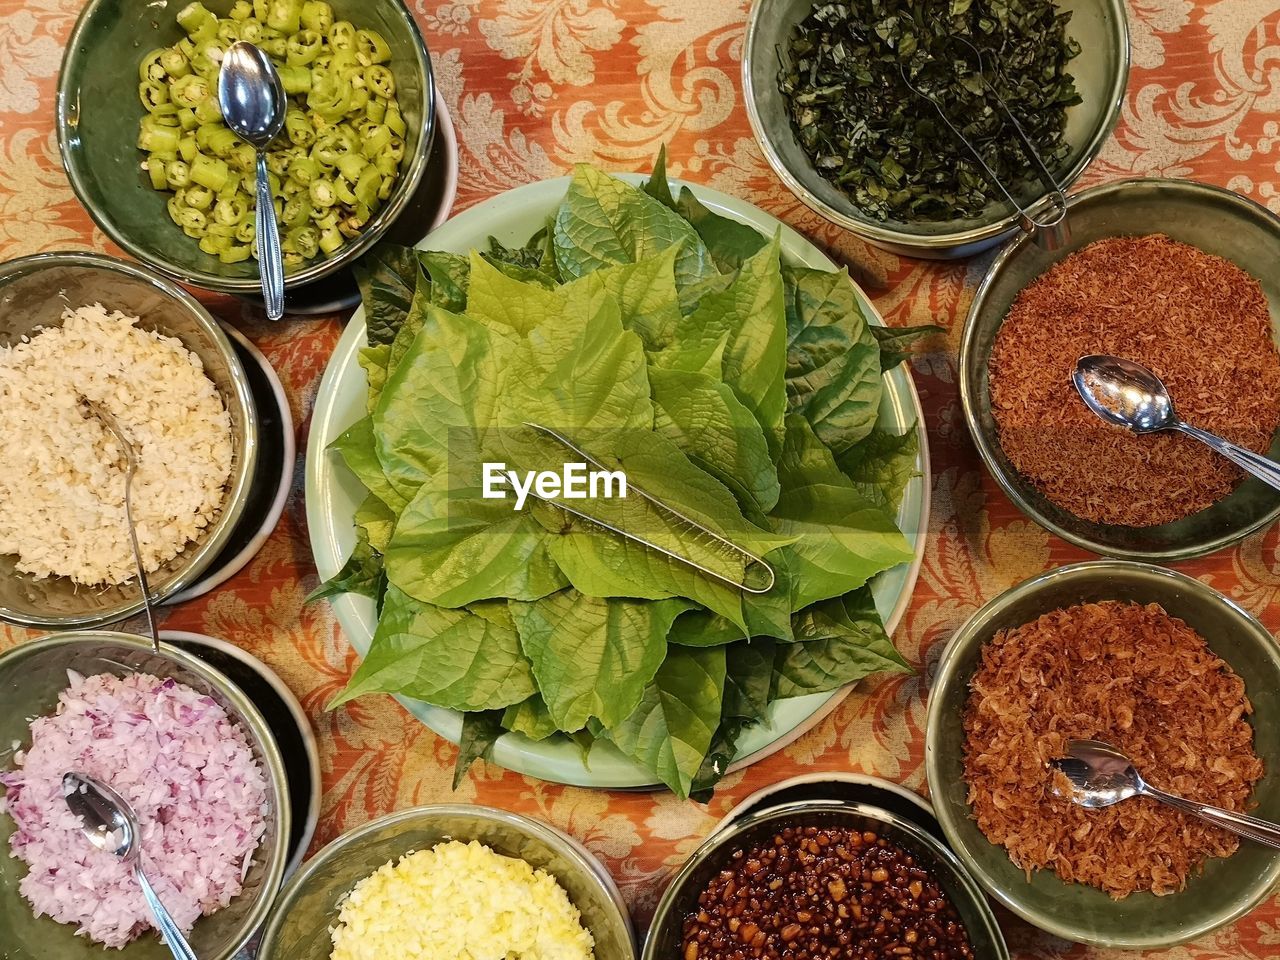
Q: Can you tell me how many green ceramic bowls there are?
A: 8